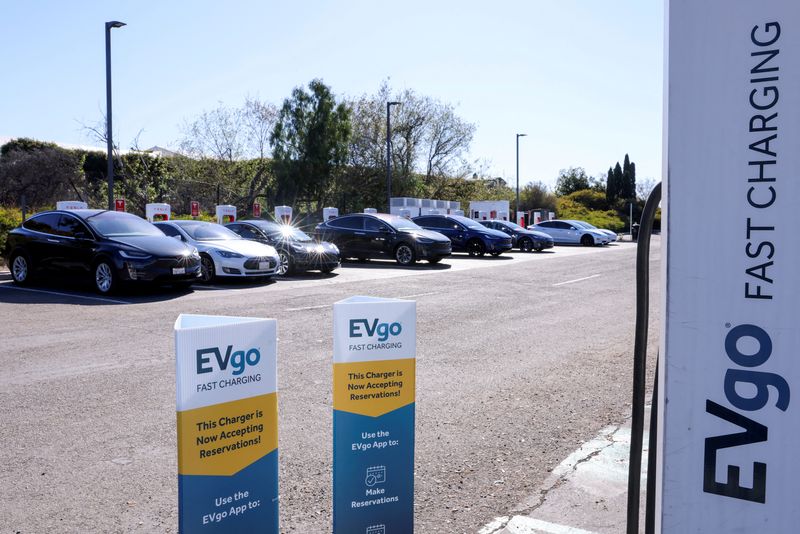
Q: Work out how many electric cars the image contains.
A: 8